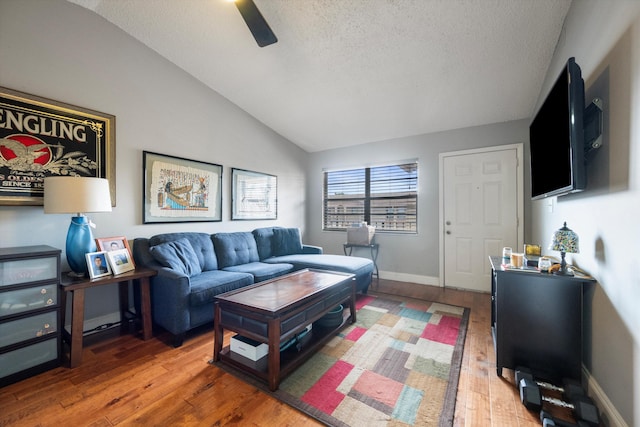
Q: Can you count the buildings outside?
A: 1